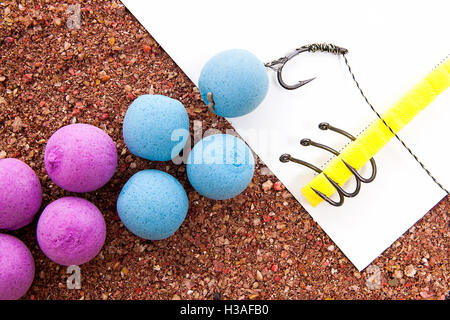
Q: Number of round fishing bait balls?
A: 8